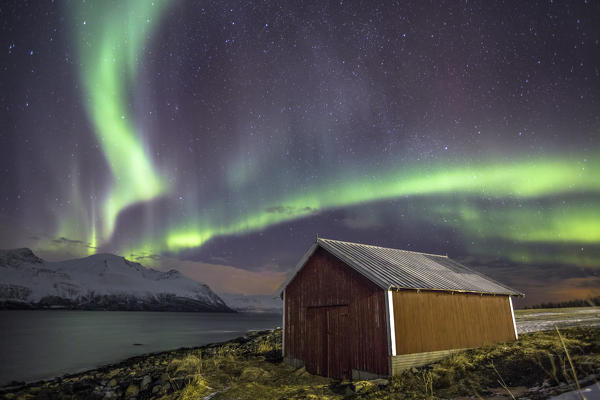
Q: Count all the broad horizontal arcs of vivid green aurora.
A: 1